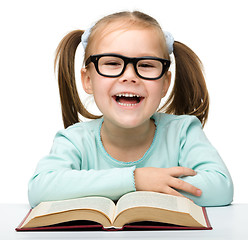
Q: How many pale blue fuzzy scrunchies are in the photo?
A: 2